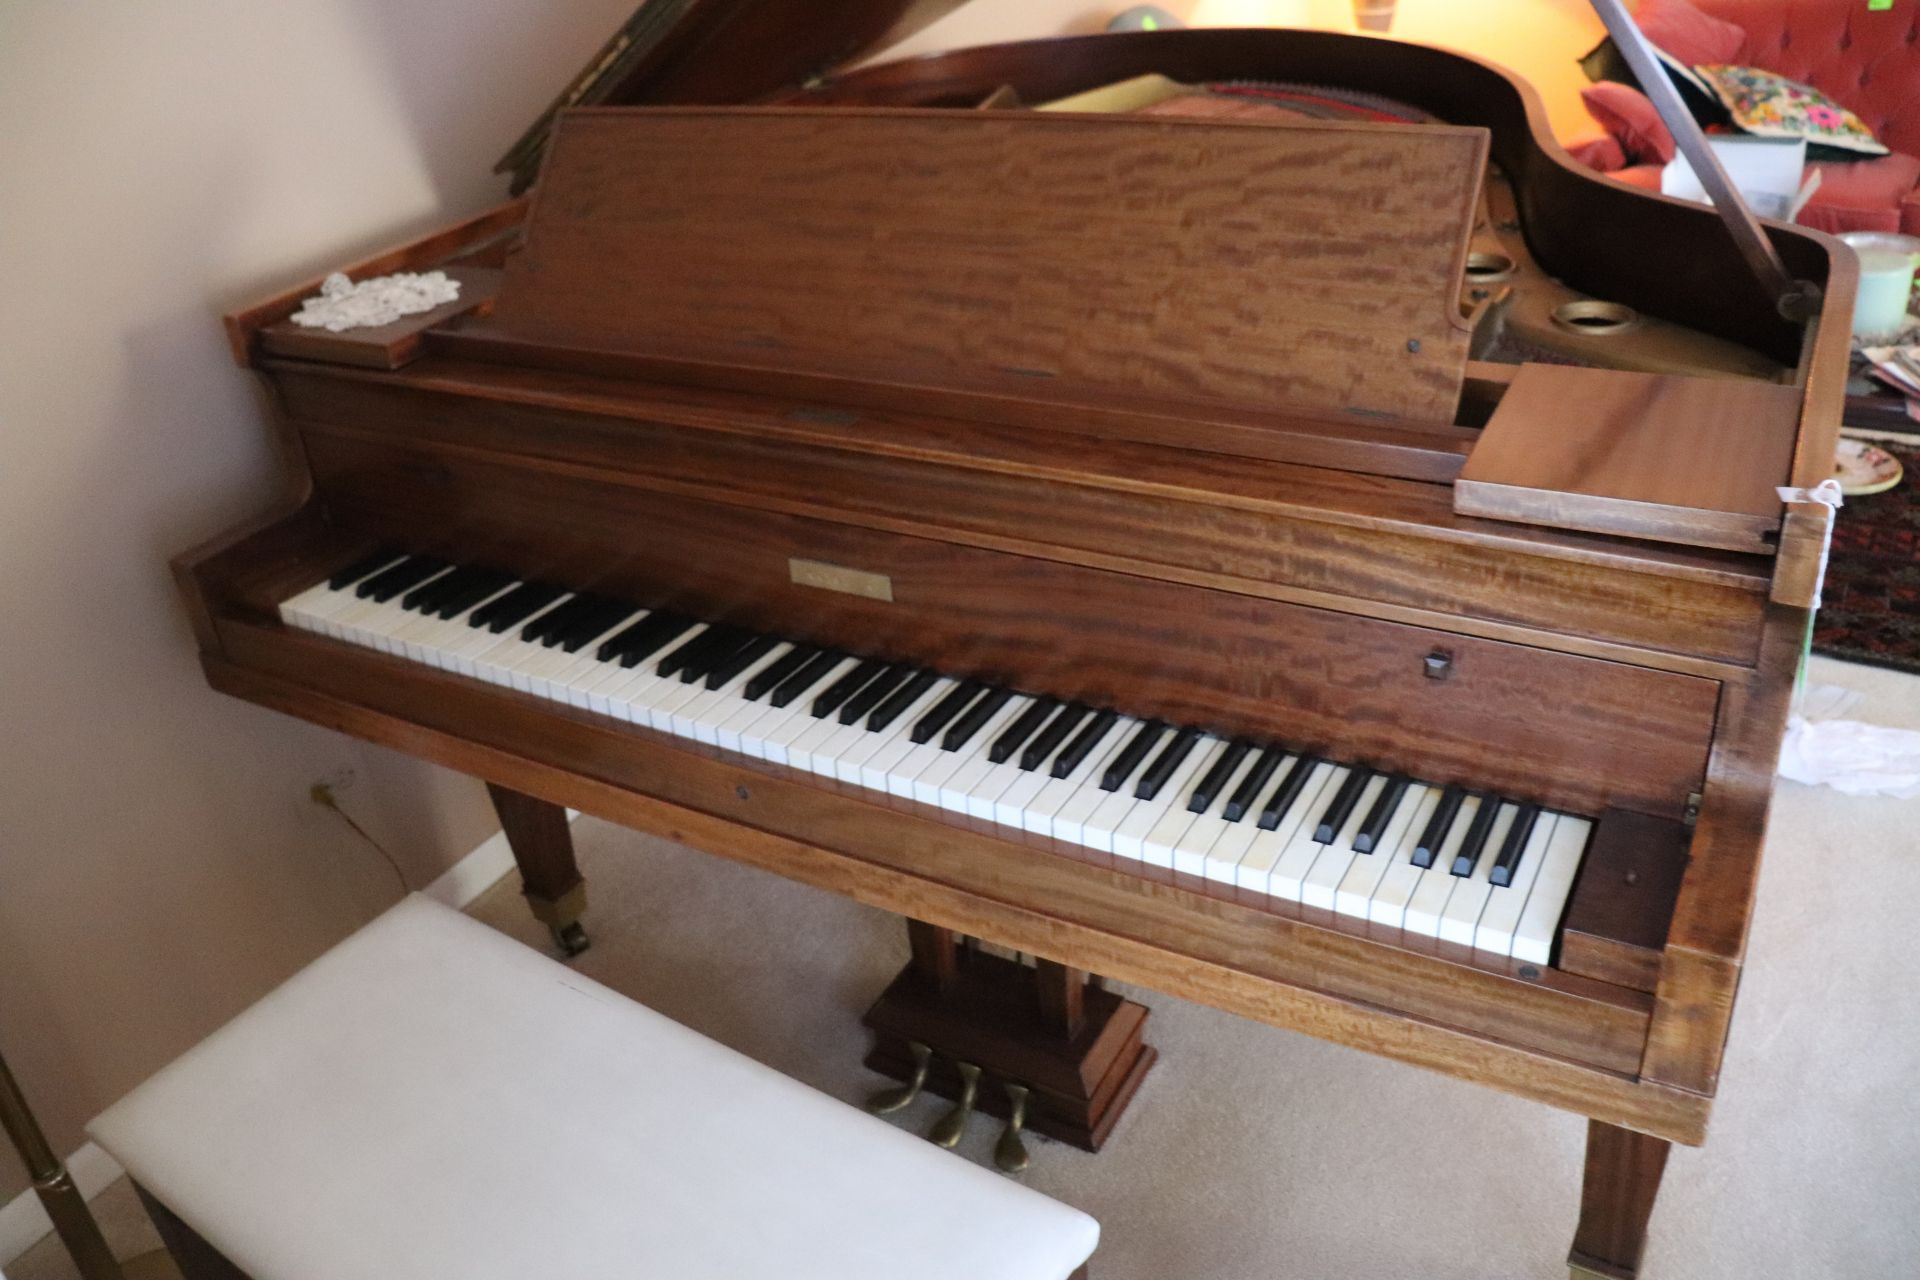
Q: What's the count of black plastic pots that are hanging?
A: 0